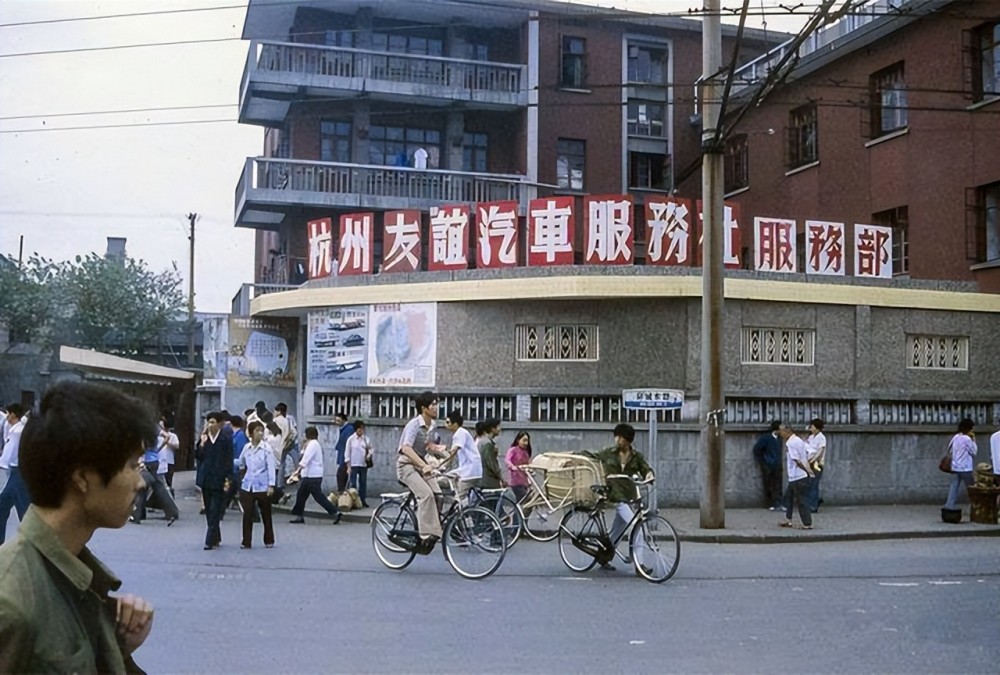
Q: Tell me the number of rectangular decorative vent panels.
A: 3